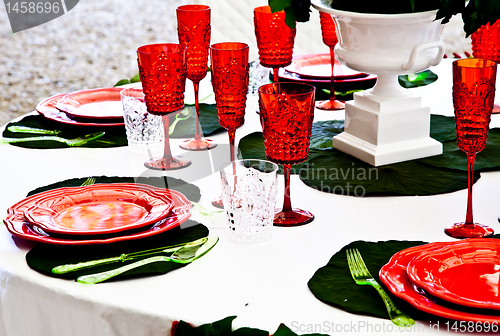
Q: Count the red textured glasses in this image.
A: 8